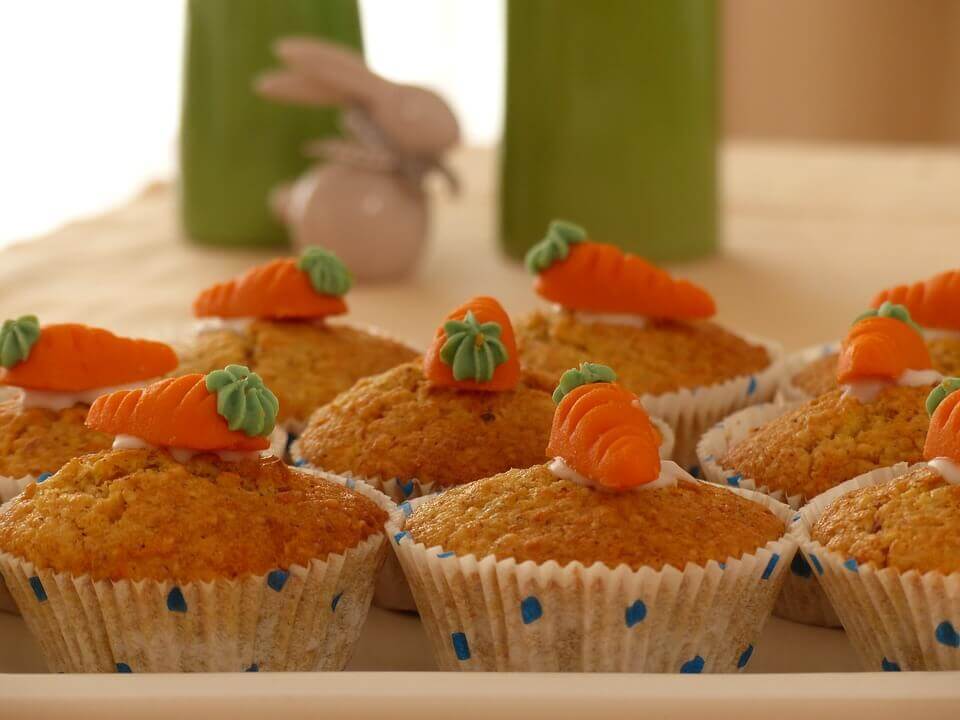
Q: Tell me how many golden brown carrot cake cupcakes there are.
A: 9